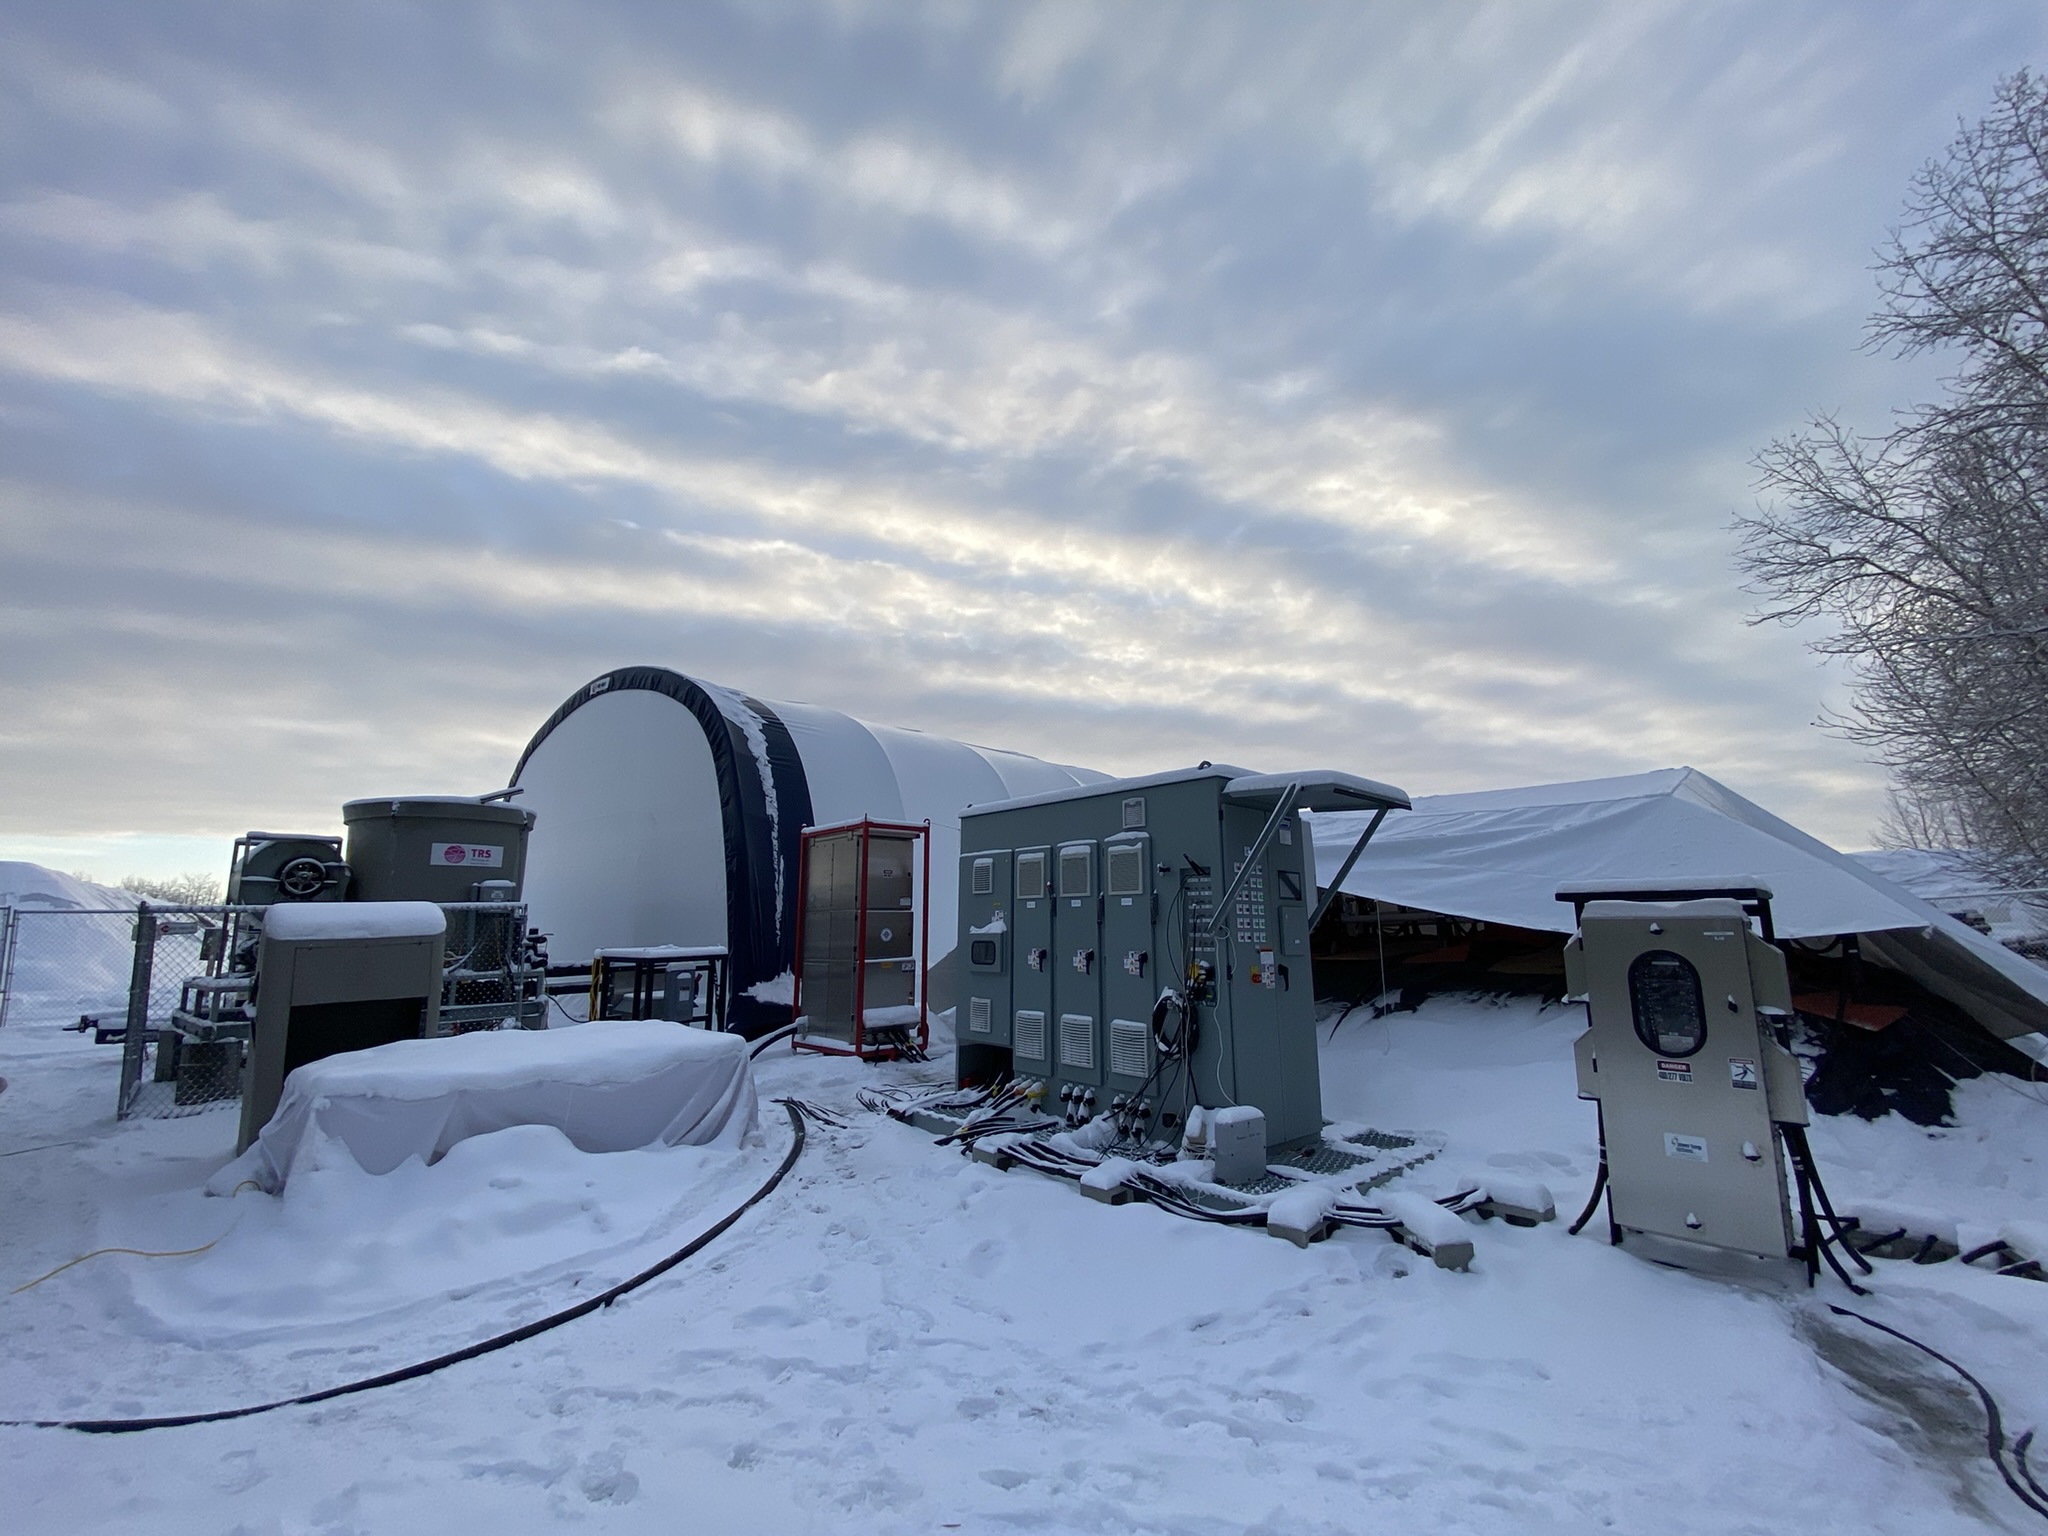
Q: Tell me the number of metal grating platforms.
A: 1